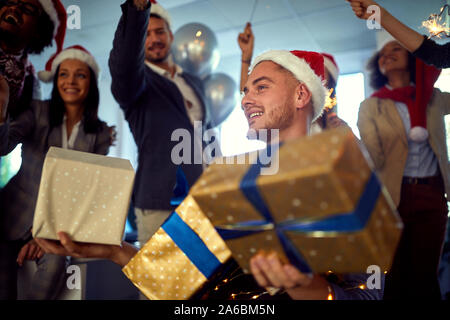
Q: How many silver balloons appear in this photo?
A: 2